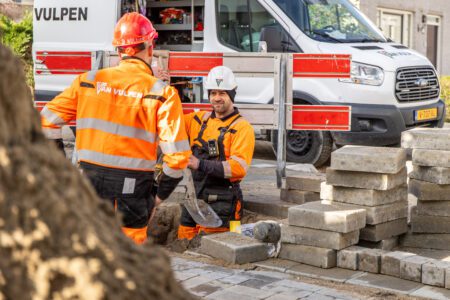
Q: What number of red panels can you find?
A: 6